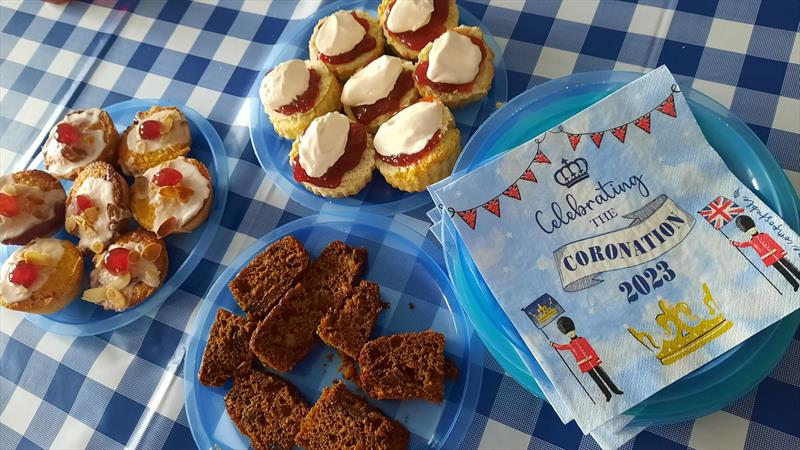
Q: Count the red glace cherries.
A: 7